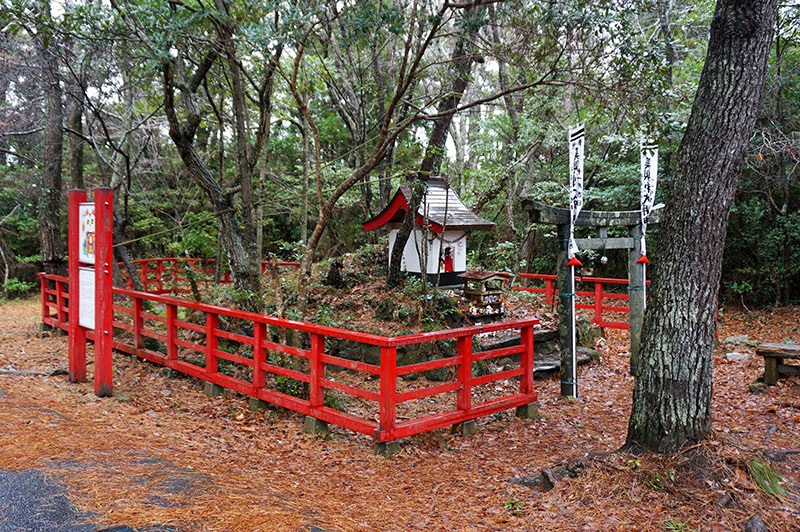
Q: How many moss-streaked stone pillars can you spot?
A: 2